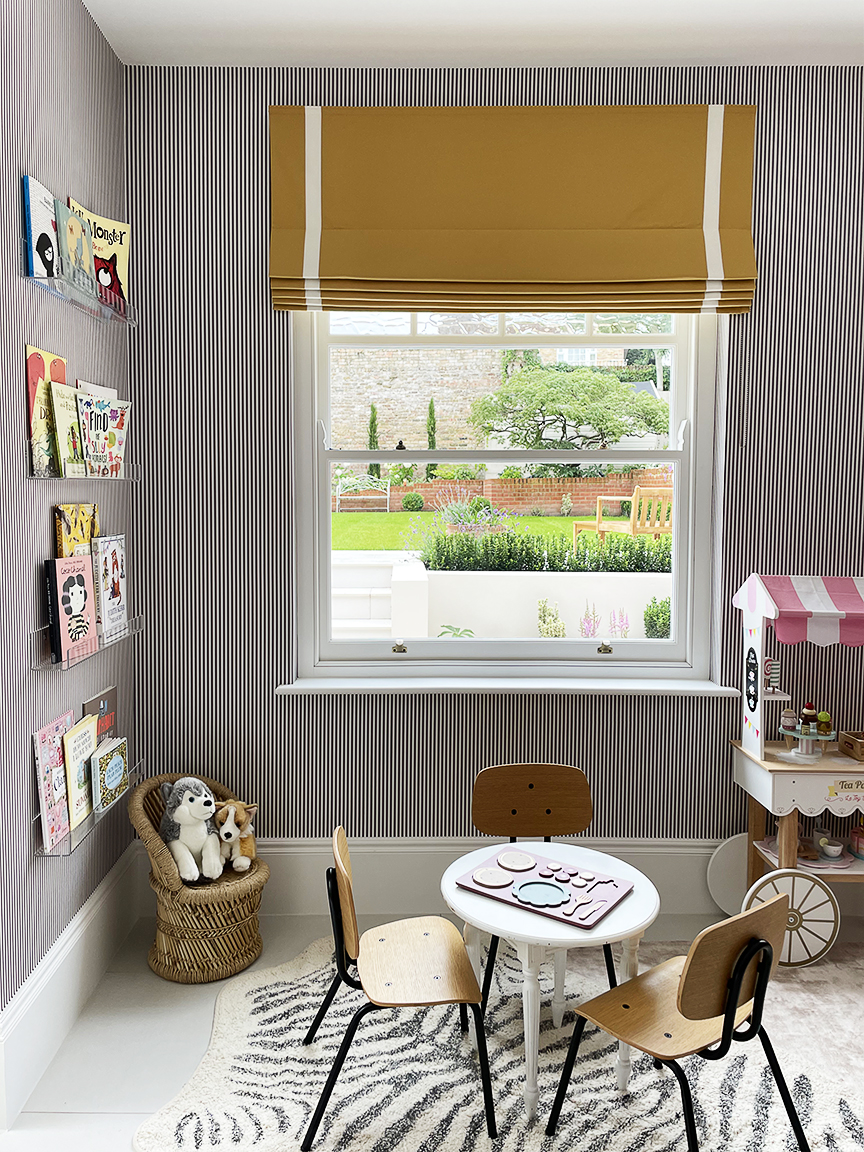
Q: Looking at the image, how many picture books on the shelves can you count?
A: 15